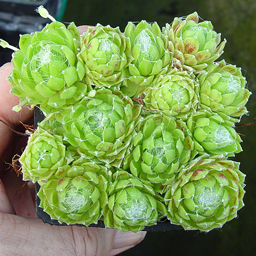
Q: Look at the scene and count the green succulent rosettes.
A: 13